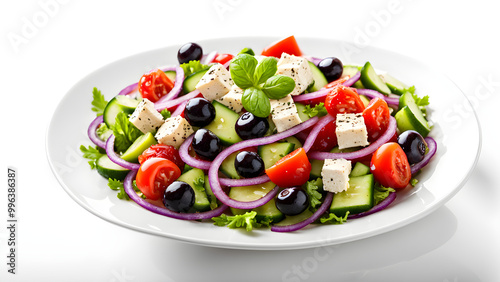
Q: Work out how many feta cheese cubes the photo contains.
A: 8